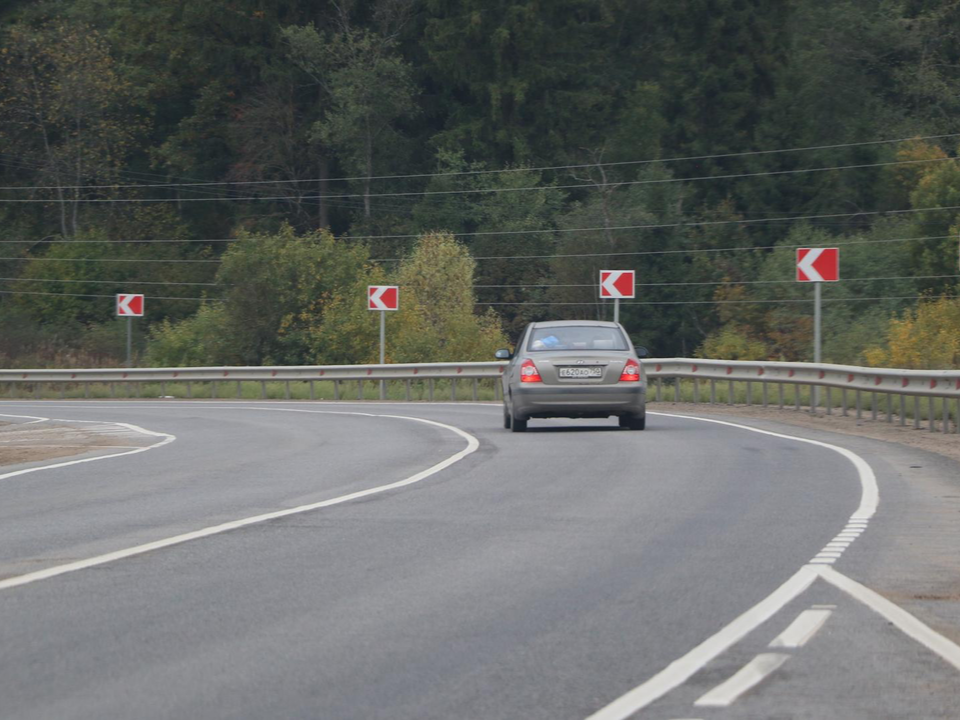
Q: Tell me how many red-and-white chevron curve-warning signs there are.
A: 4